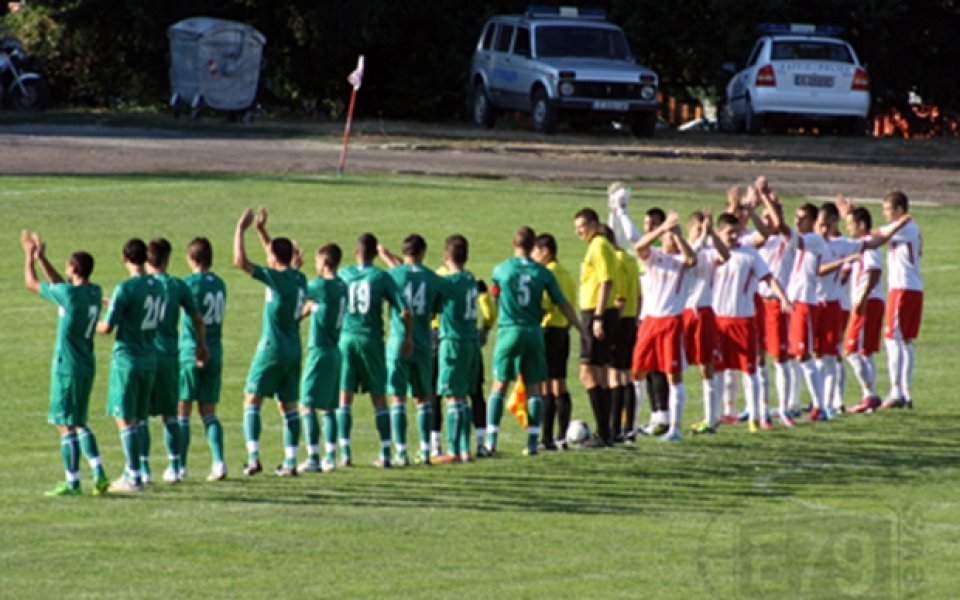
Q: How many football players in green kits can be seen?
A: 10